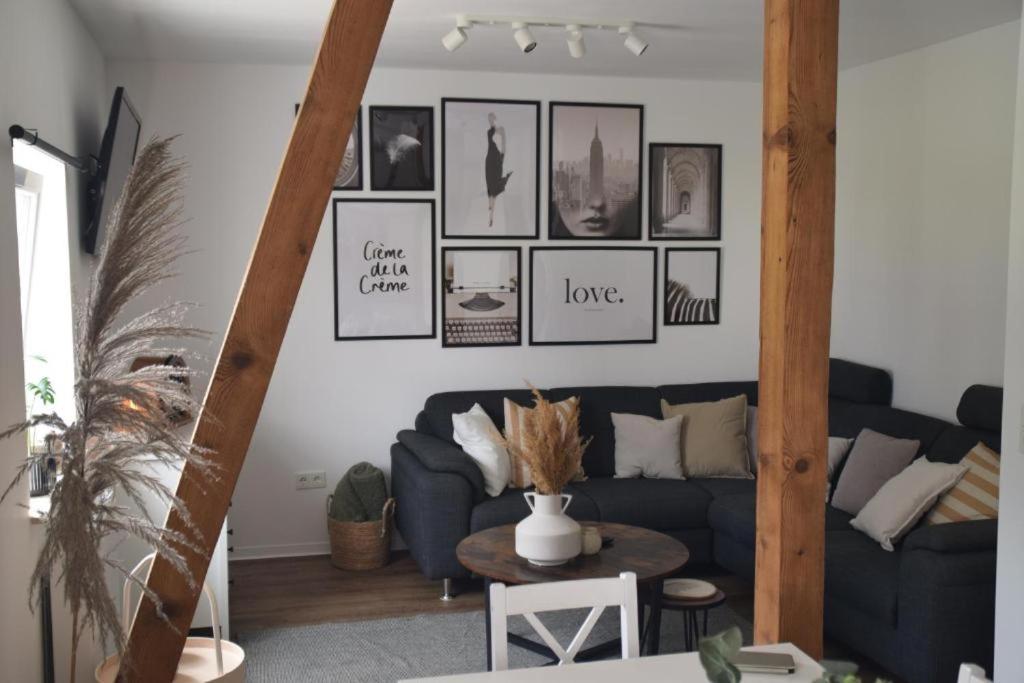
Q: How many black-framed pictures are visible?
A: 9